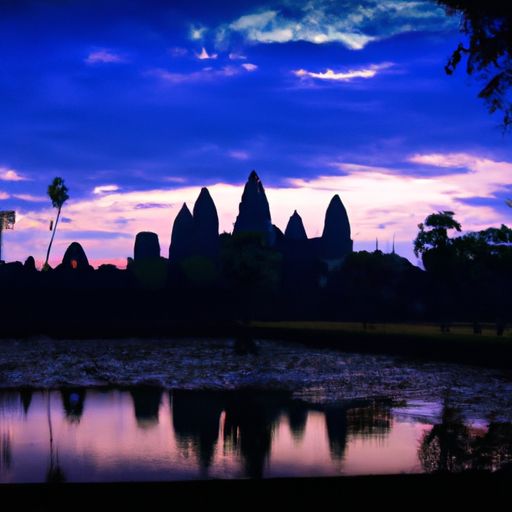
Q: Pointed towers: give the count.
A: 5